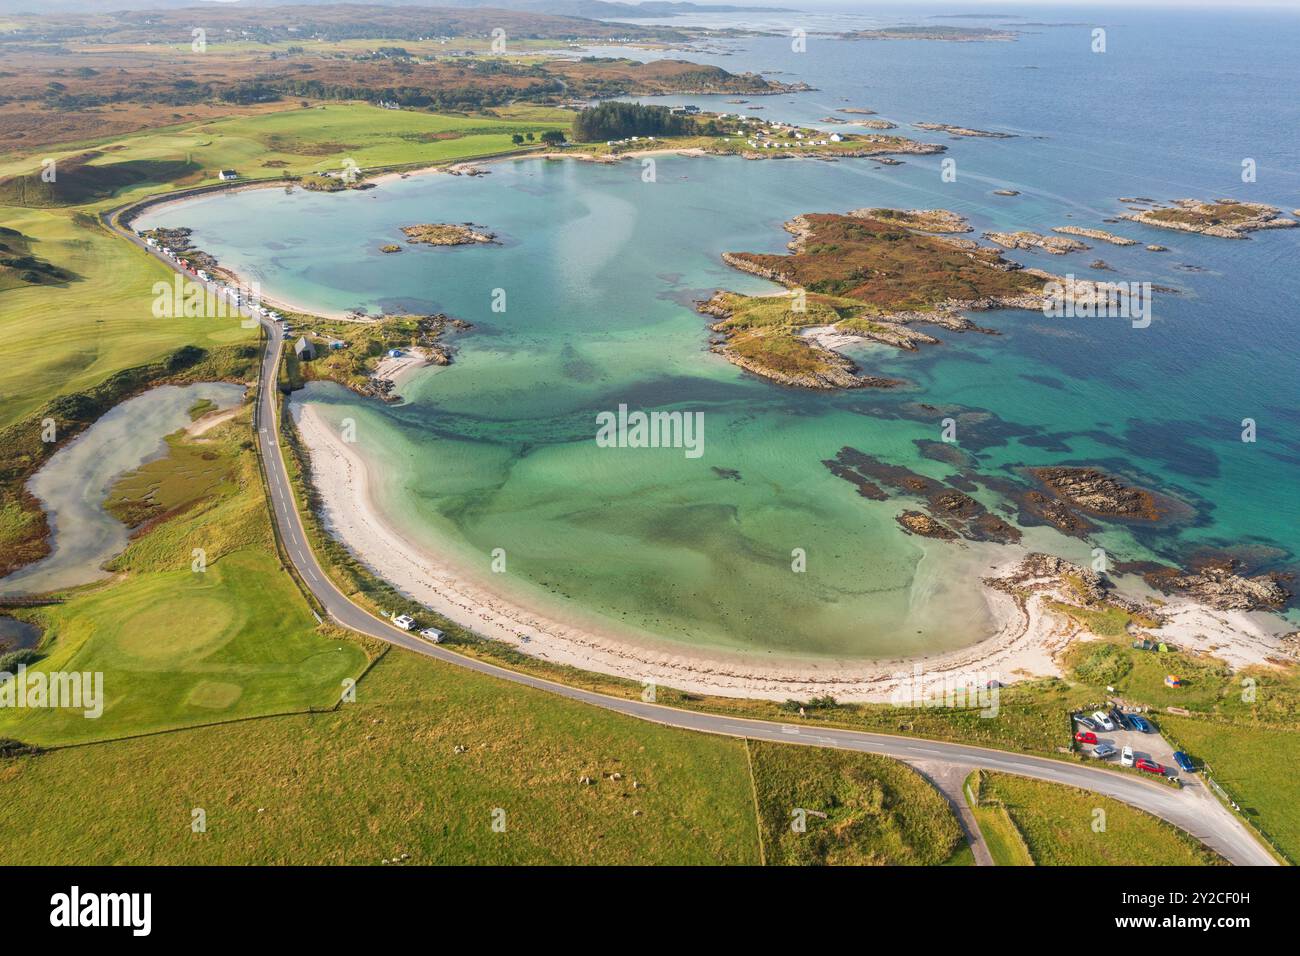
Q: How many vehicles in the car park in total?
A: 9